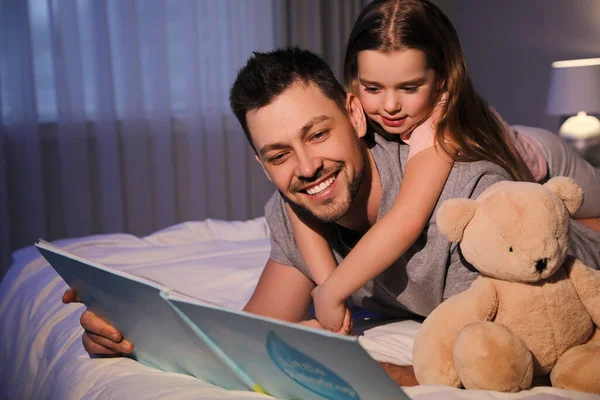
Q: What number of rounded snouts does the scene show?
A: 1